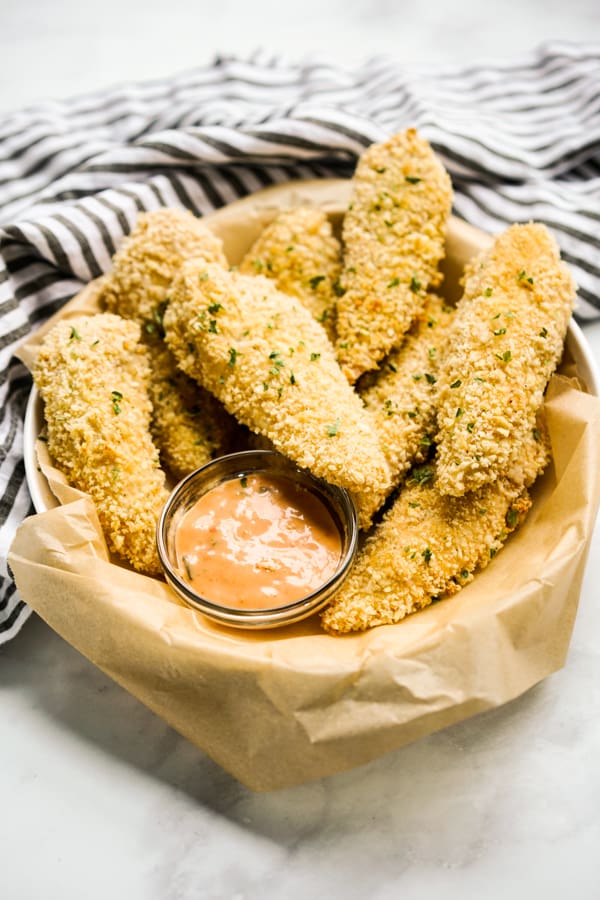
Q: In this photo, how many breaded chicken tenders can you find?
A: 8